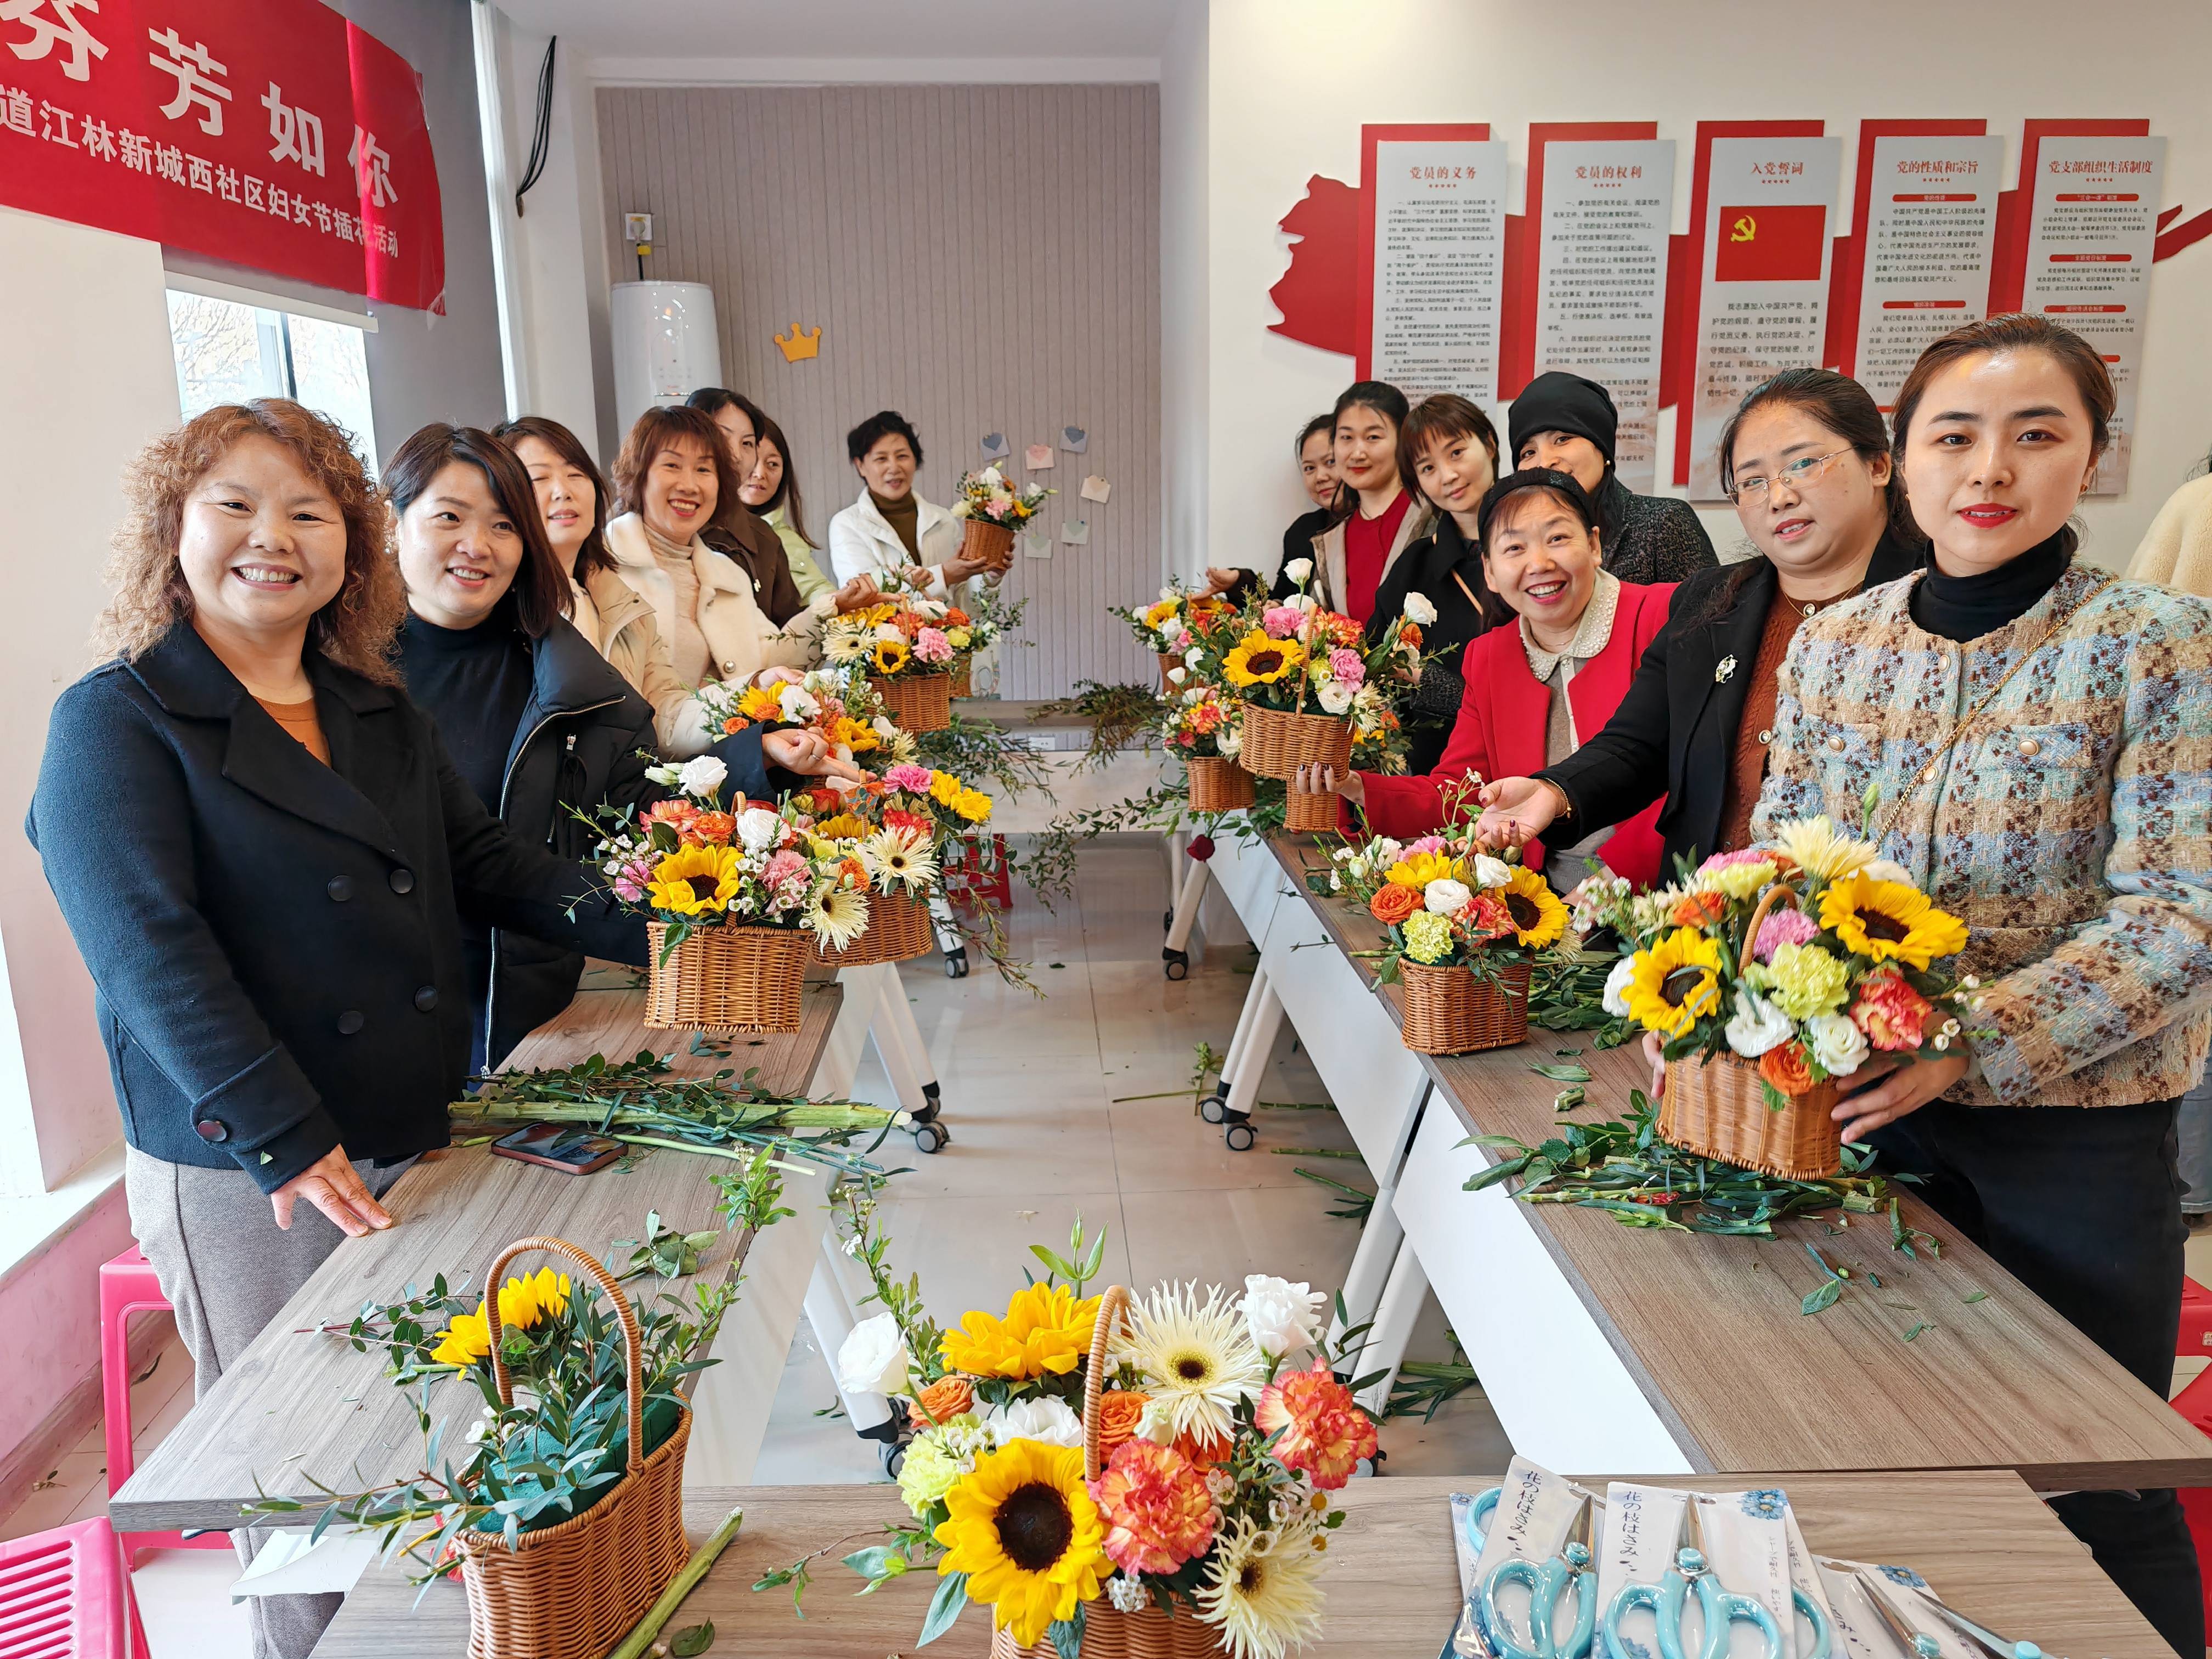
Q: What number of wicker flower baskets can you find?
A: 14